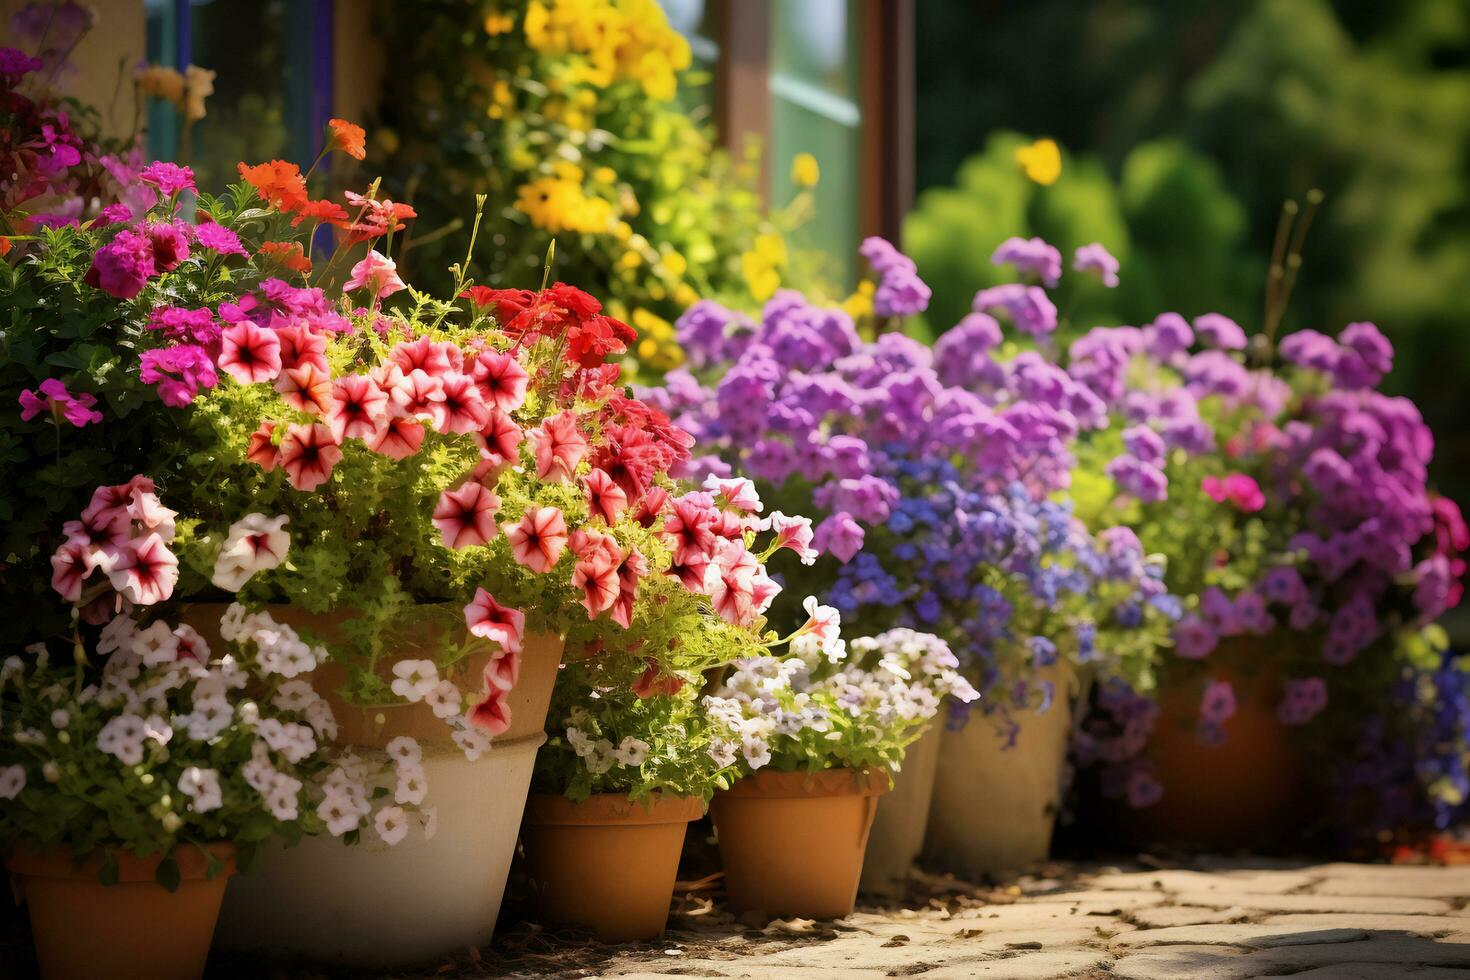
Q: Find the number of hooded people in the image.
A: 0